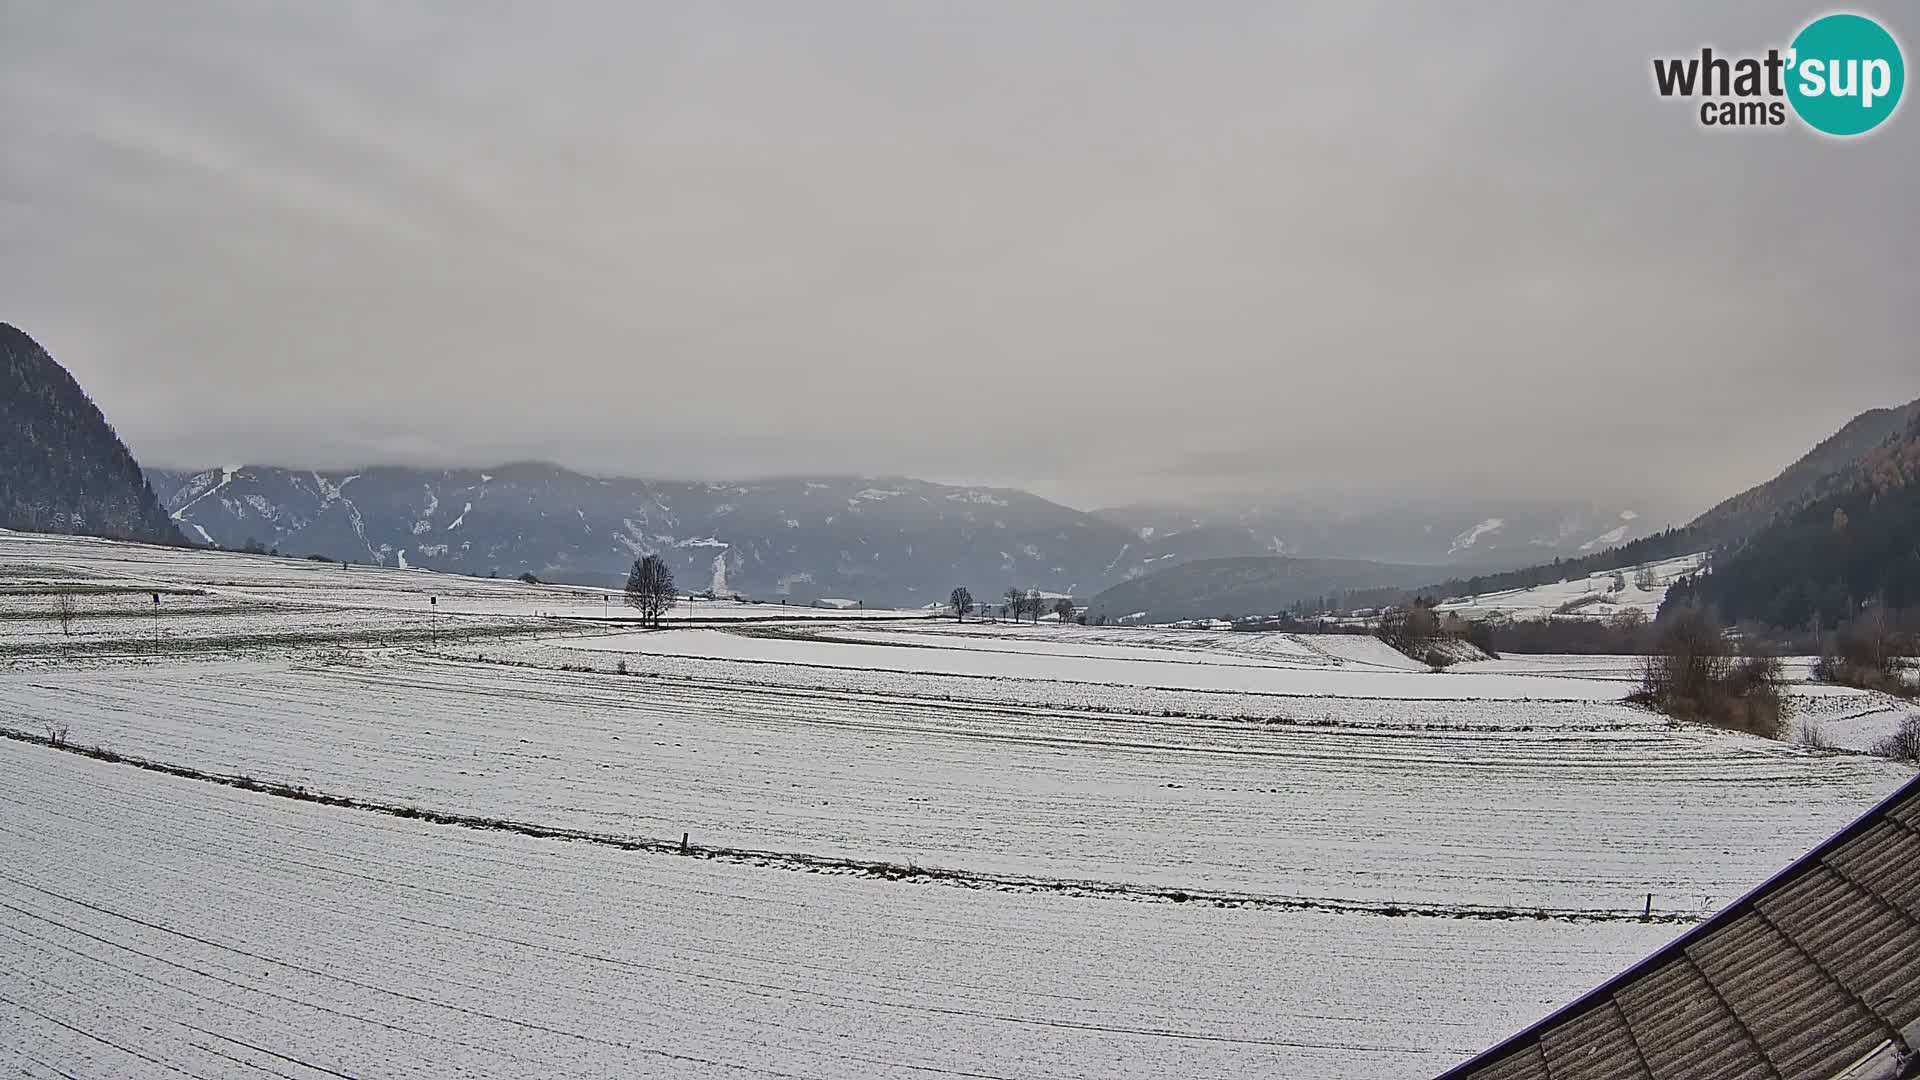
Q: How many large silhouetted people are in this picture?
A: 0